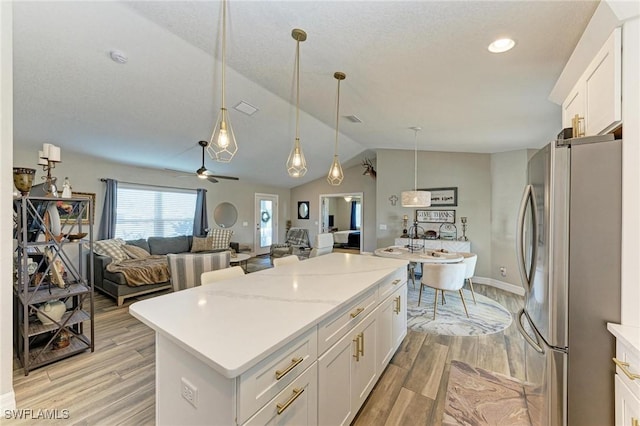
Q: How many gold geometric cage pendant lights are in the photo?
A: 3